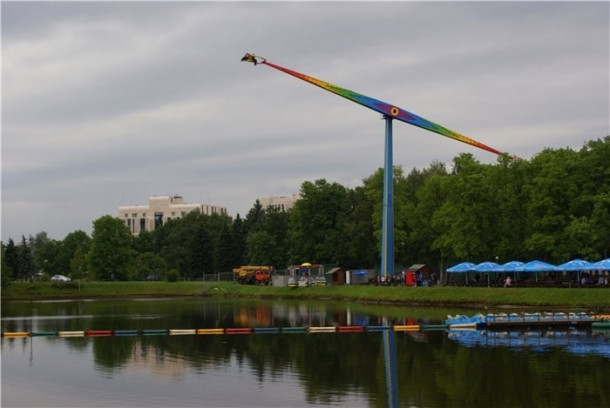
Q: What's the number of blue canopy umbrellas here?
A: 6